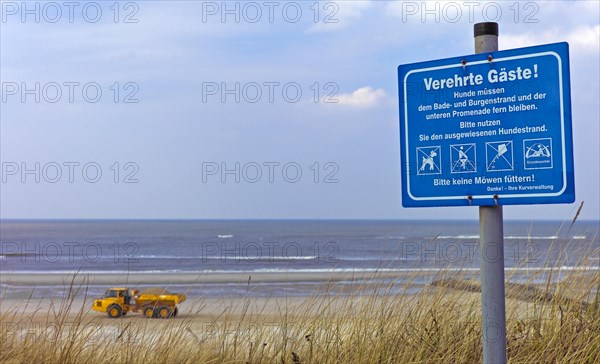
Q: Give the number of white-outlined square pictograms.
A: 4